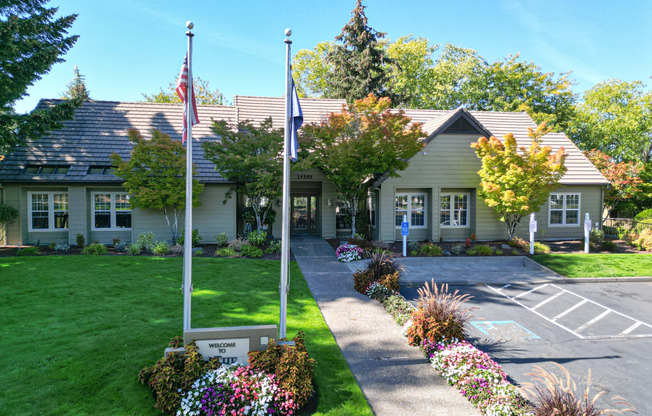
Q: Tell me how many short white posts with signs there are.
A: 3